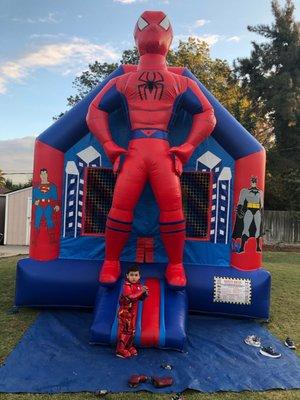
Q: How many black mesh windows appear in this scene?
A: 2